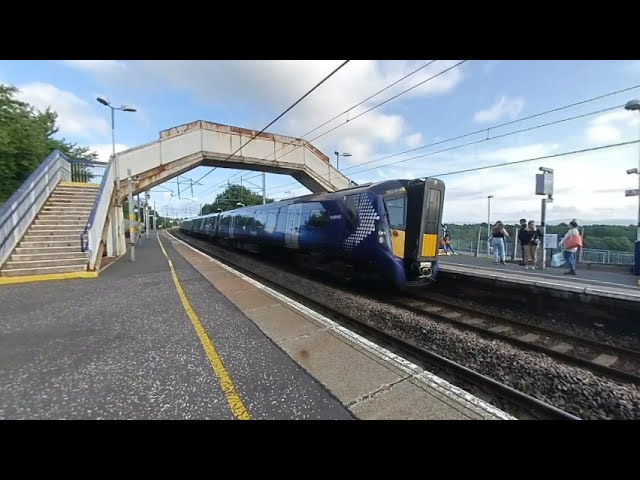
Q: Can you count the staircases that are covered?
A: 0